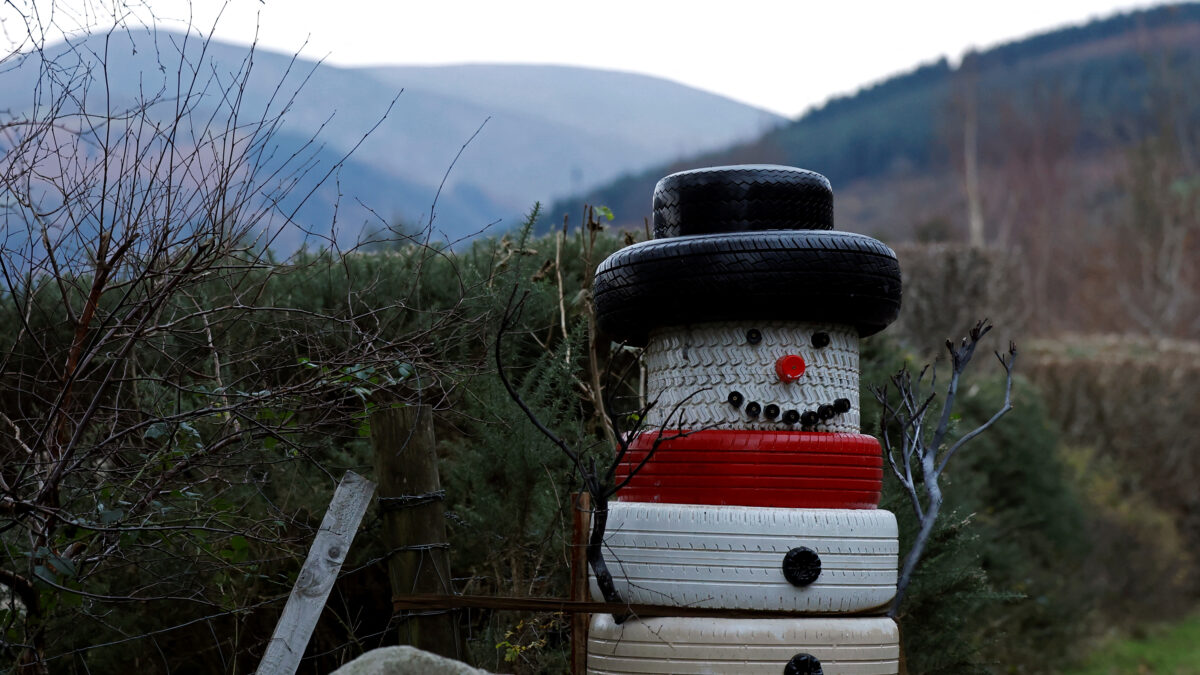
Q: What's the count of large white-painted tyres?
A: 2